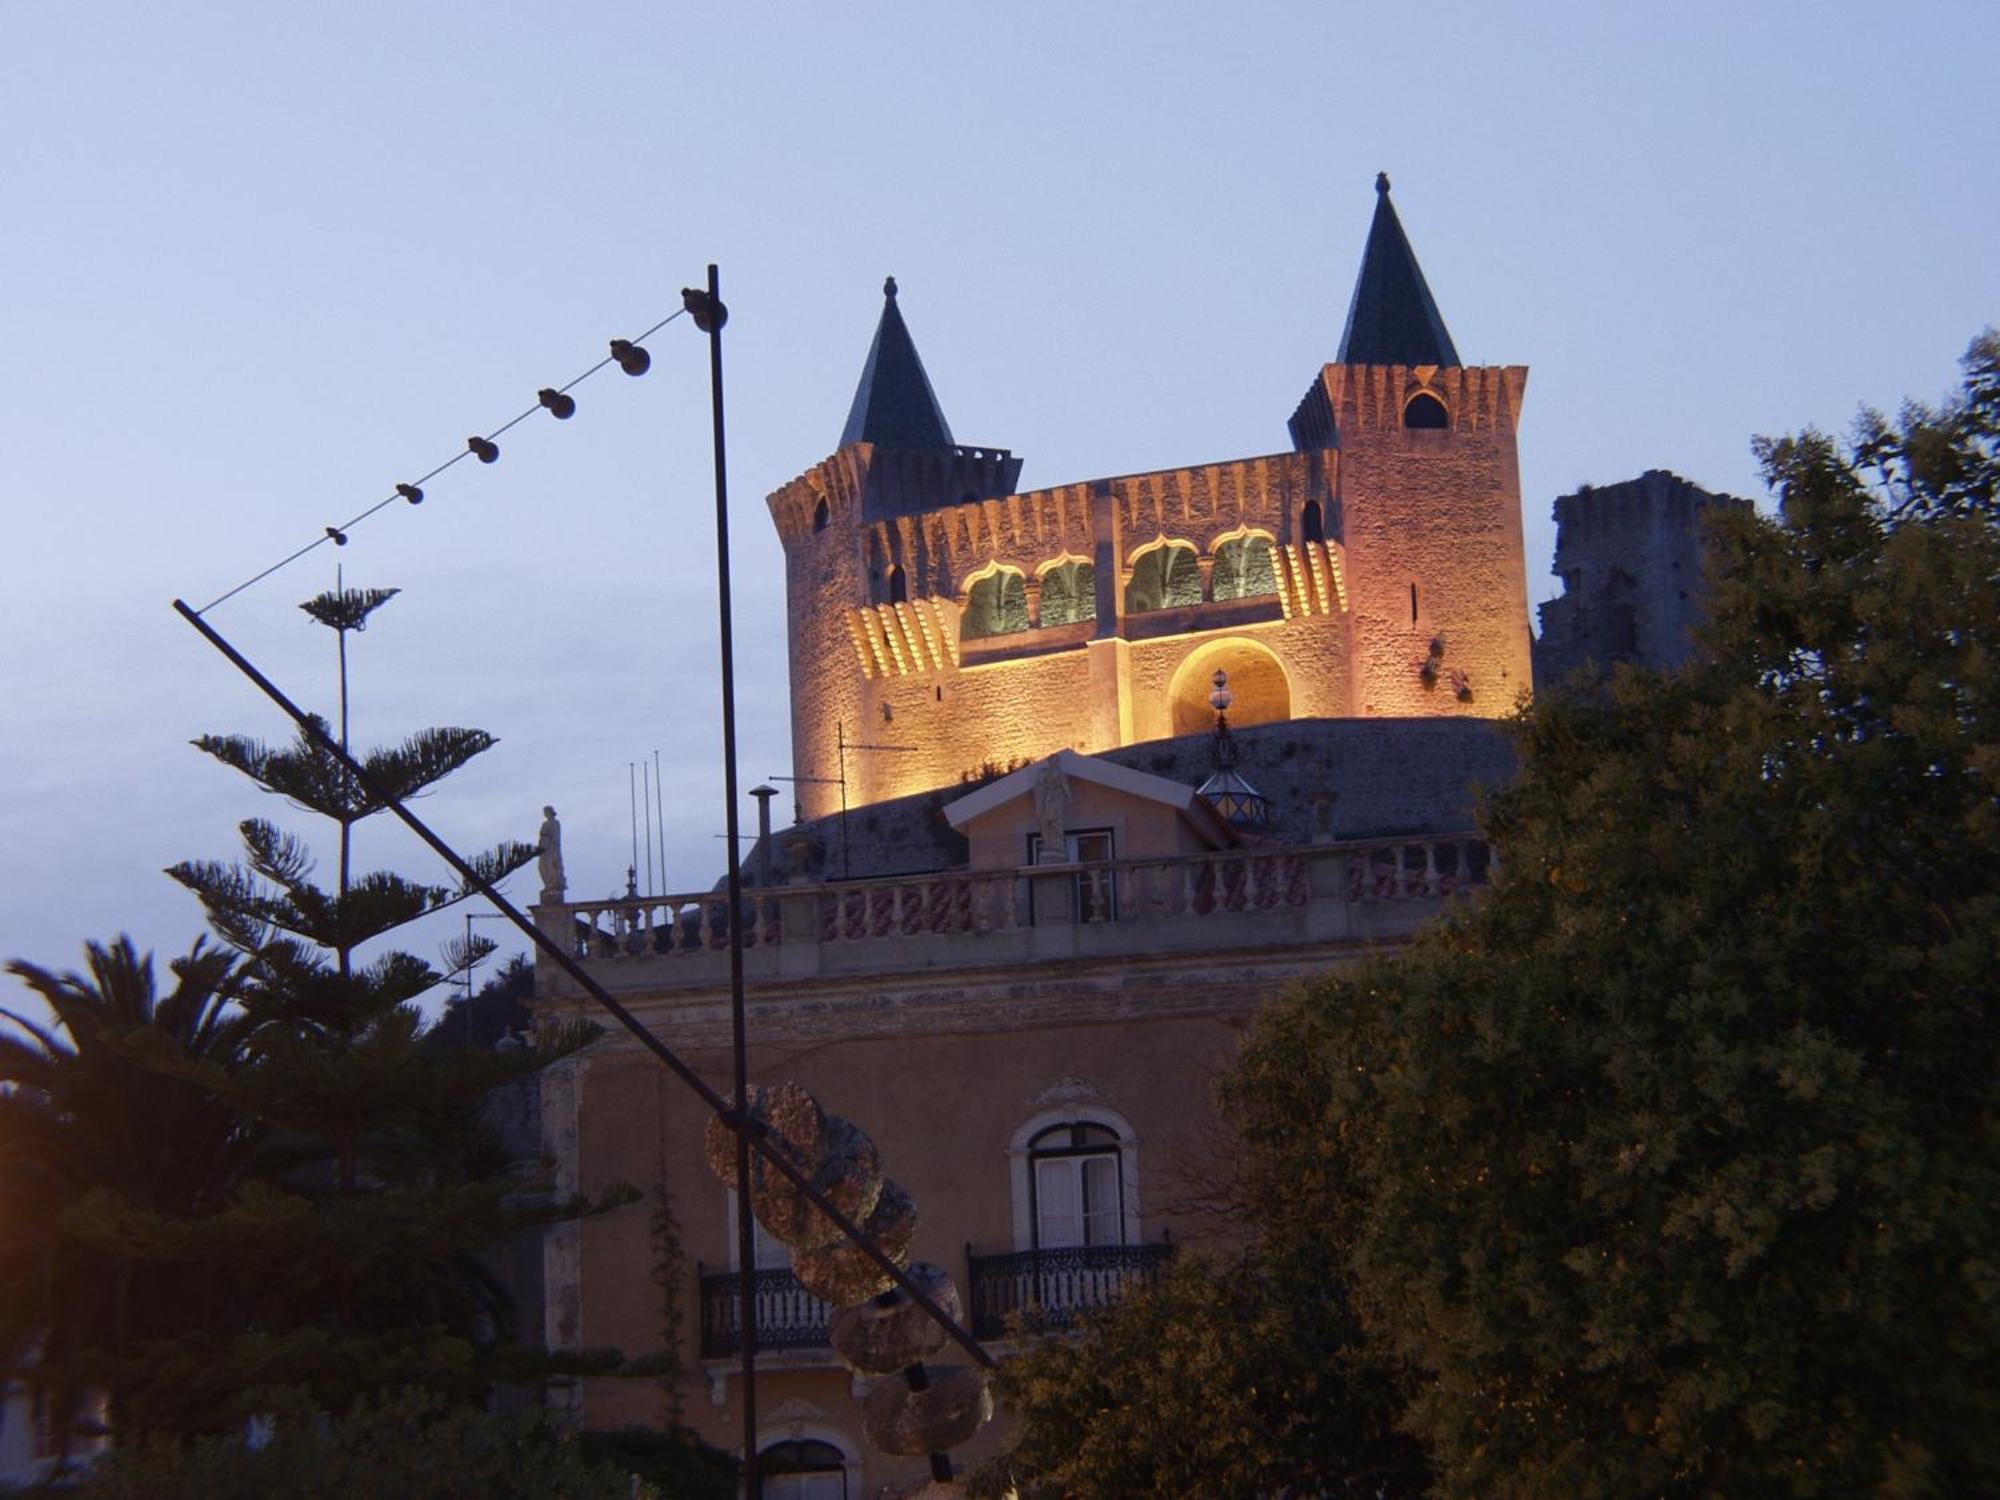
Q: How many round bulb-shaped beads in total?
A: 6